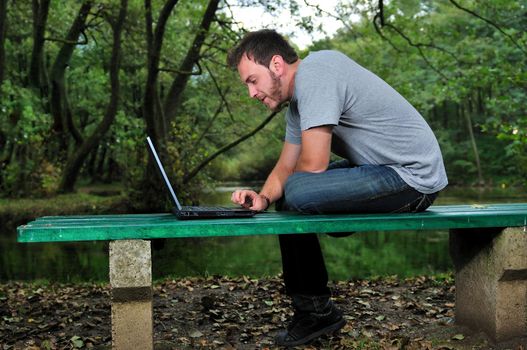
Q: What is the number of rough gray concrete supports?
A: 2